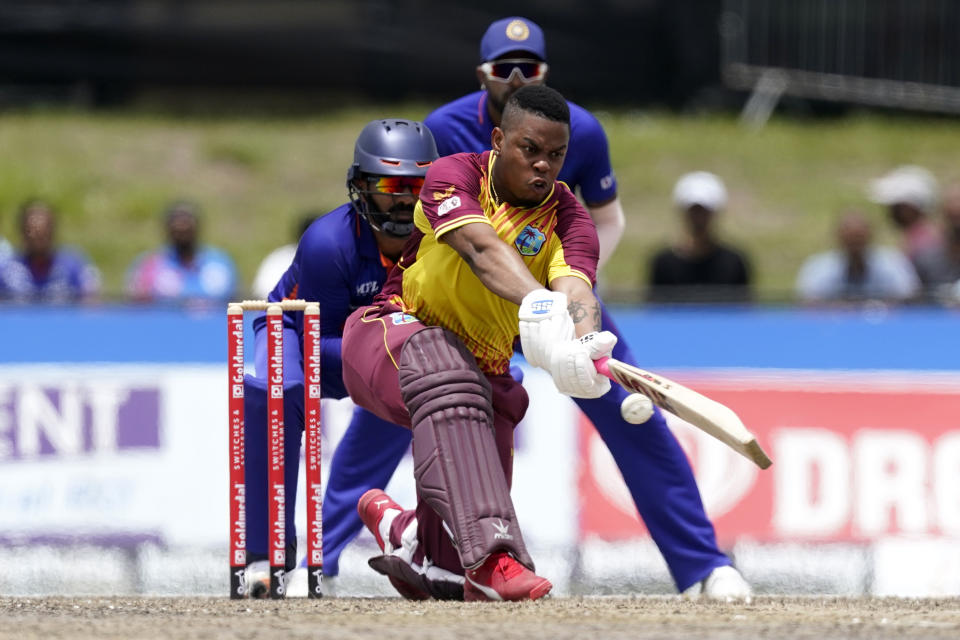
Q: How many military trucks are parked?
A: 0